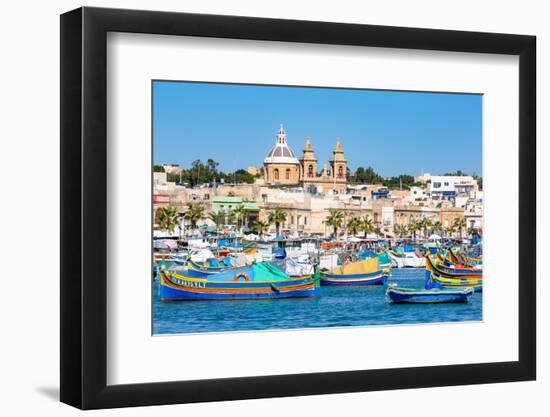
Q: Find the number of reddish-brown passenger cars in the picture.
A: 0